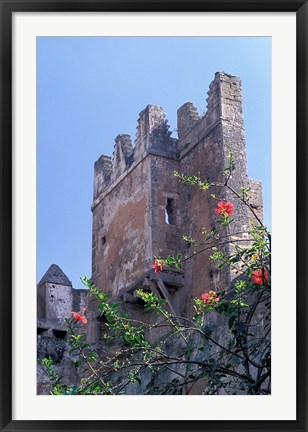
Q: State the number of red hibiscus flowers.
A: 5